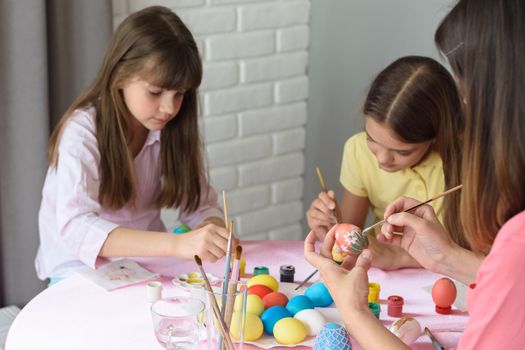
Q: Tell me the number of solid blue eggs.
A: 3